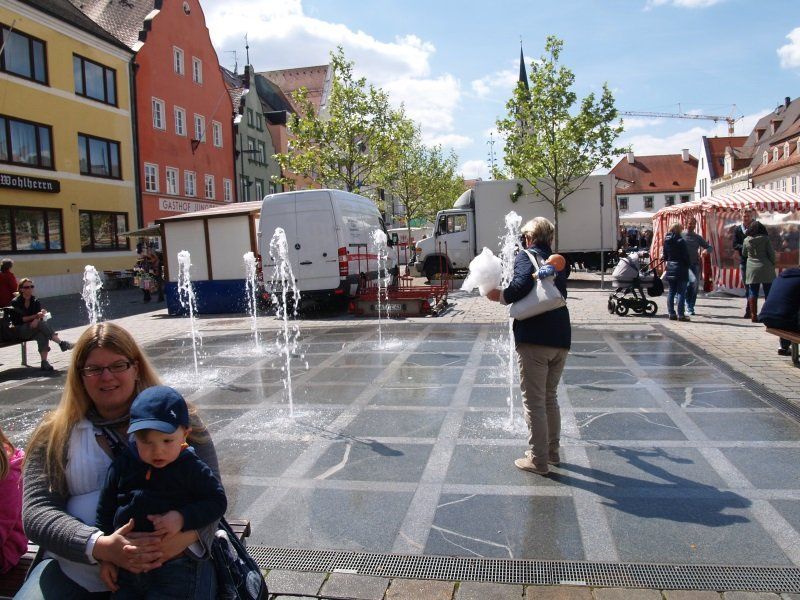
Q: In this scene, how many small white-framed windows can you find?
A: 11